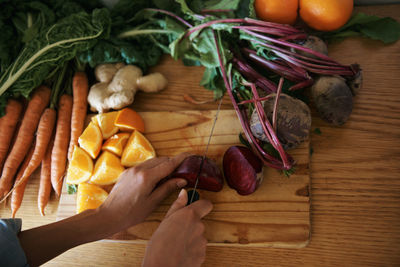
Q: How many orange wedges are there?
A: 8